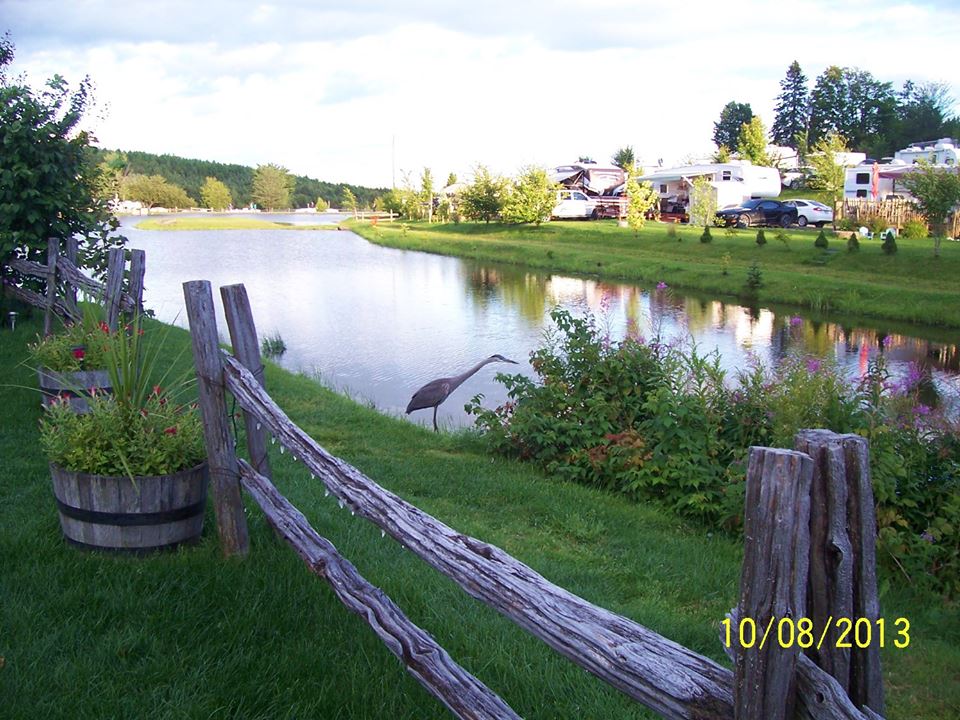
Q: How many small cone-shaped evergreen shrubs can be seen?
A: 5